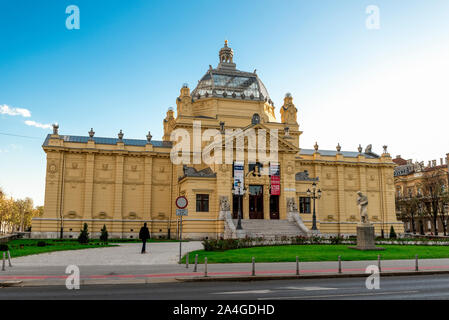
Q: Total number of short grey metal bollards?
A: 10